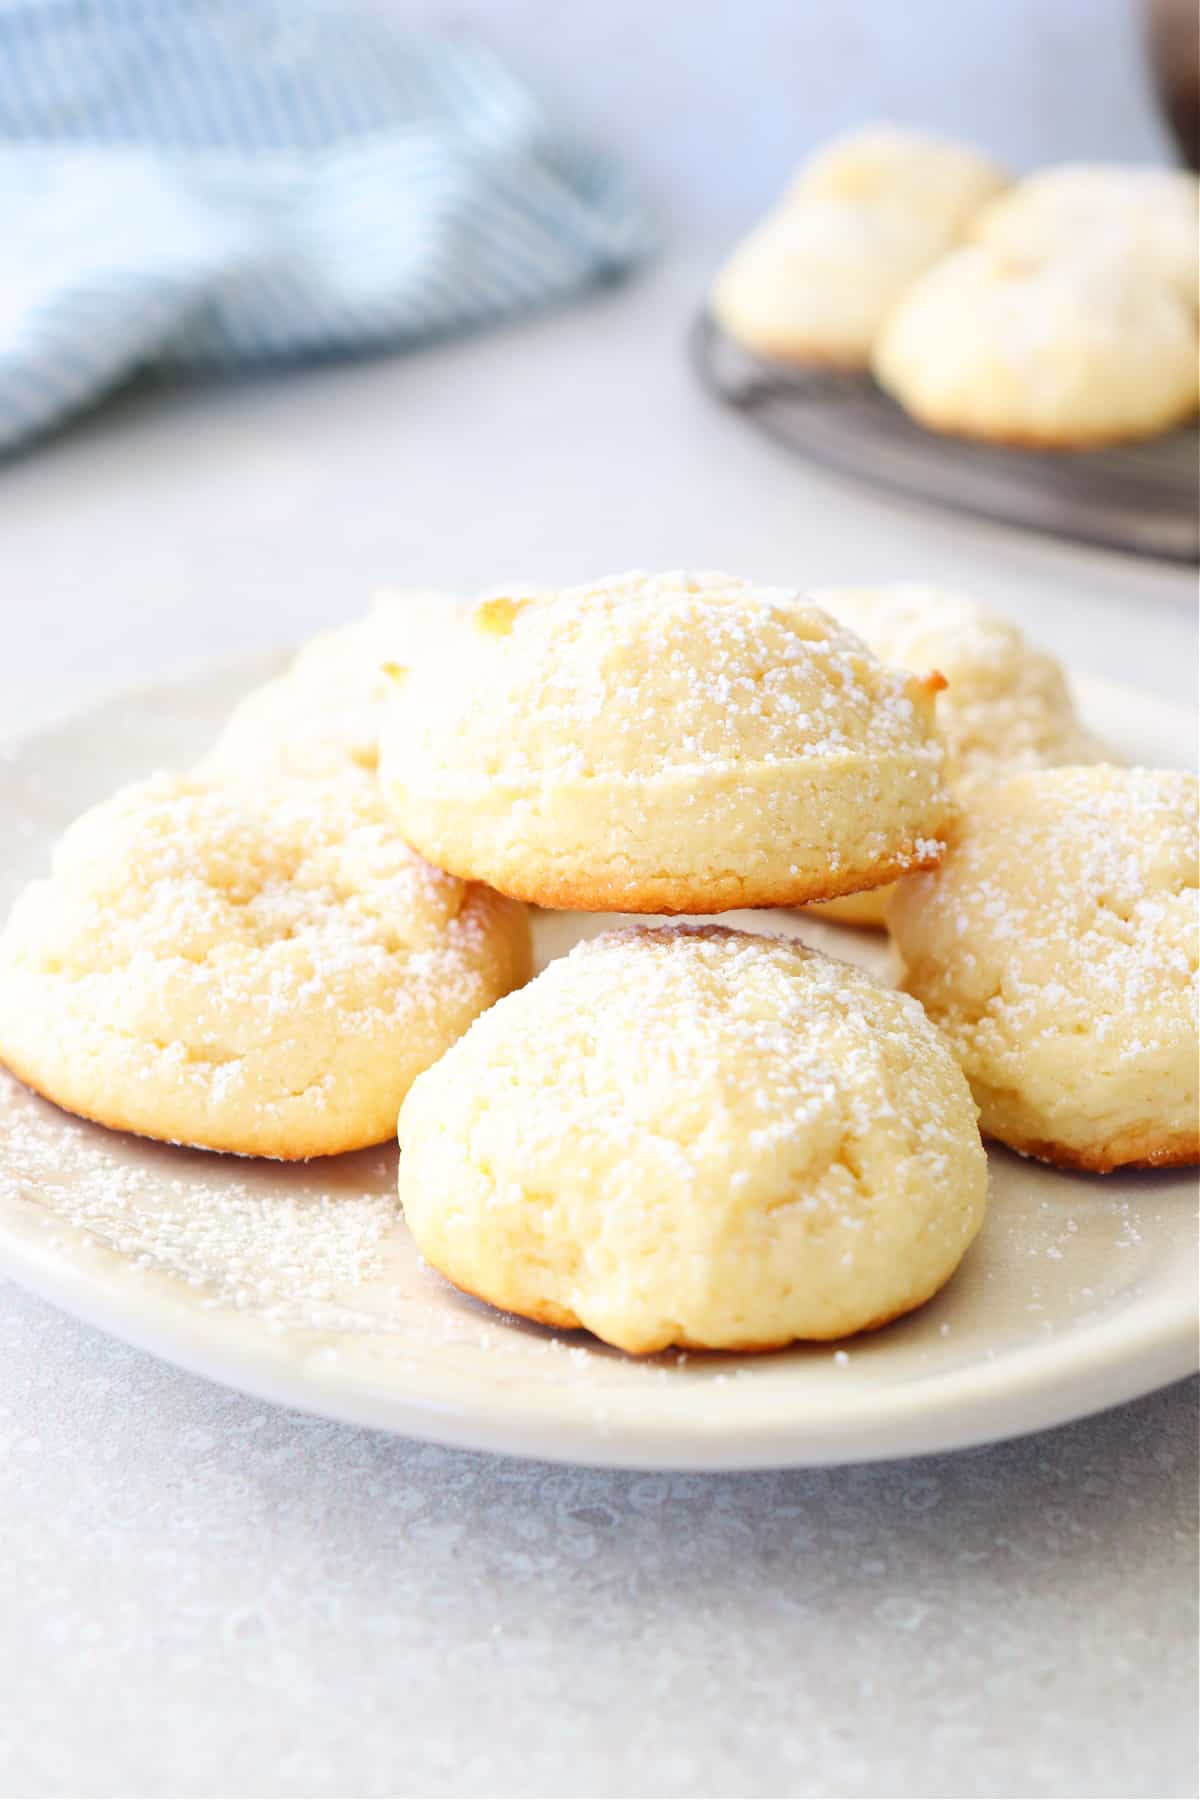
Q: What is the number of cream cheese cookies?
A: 10